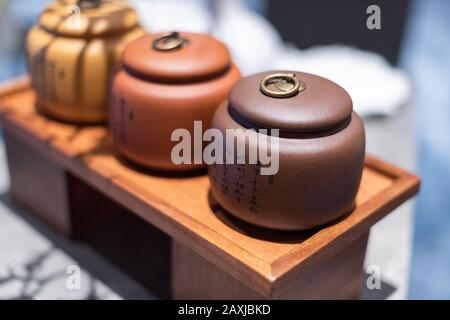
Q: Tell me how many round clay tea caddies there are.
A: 3